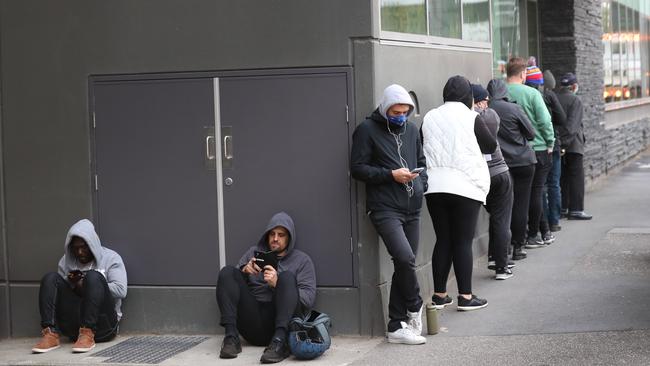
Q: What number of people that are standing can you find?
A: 8